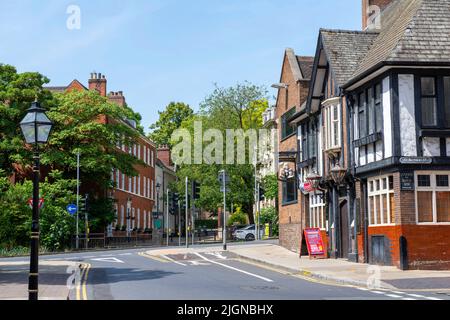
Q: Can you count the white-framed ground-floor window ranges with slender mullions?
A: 3